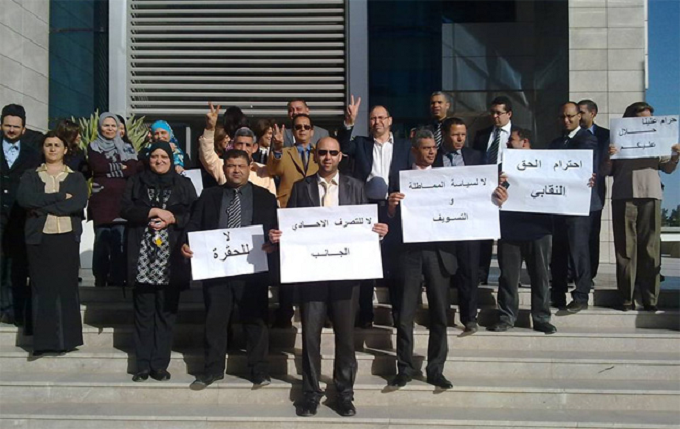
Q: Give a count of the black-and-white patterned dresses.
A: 1